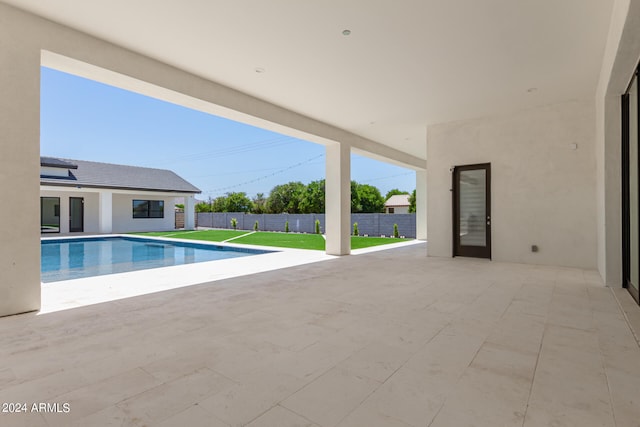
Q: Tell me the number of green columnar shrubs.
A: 6